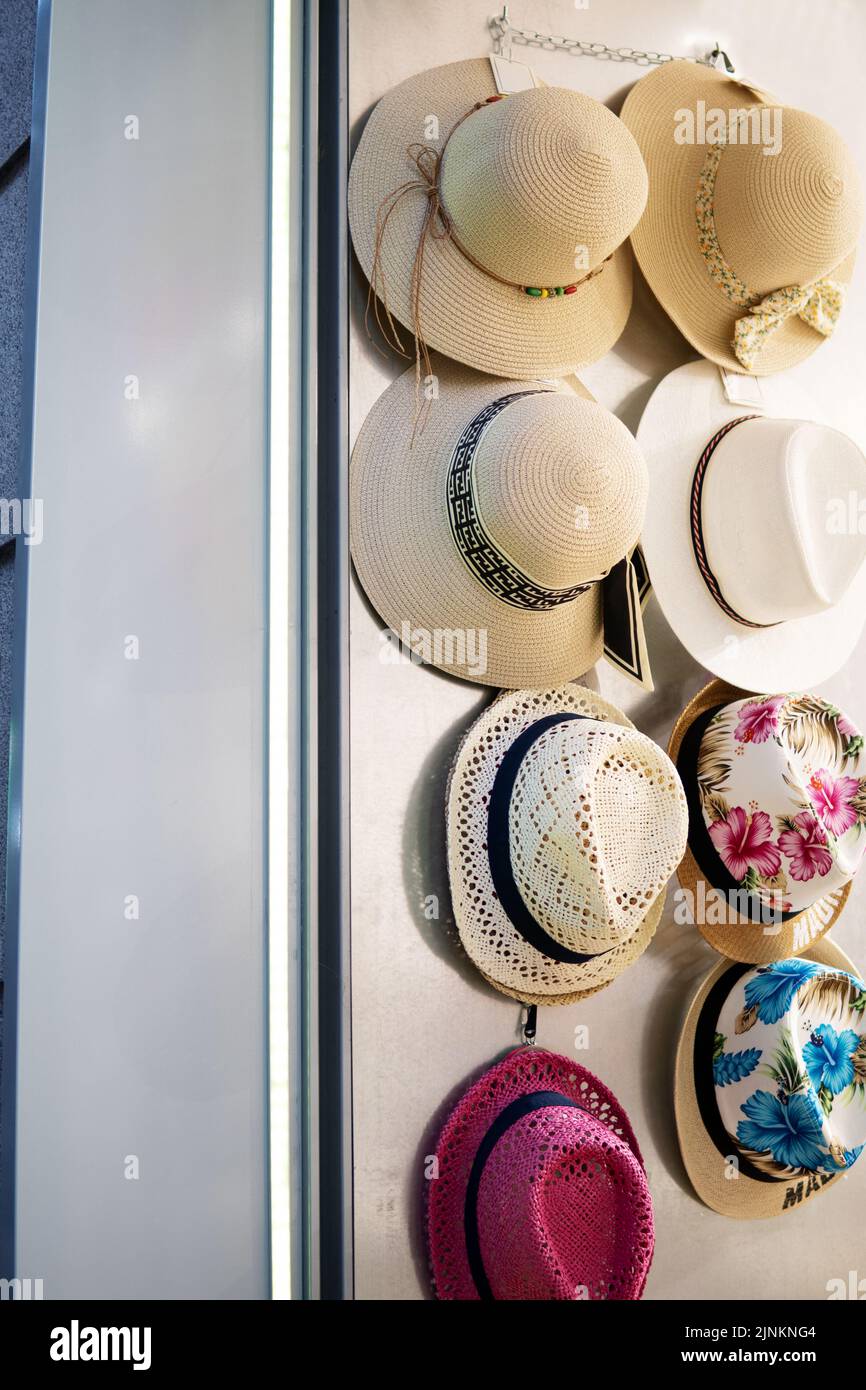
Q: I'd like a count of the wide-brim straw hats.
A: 3